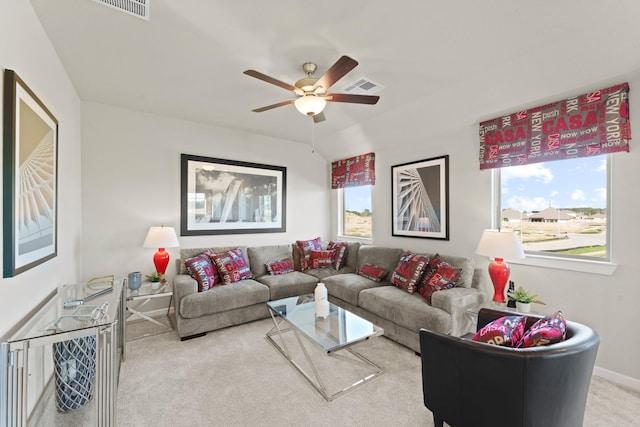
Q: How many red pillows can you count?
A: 11